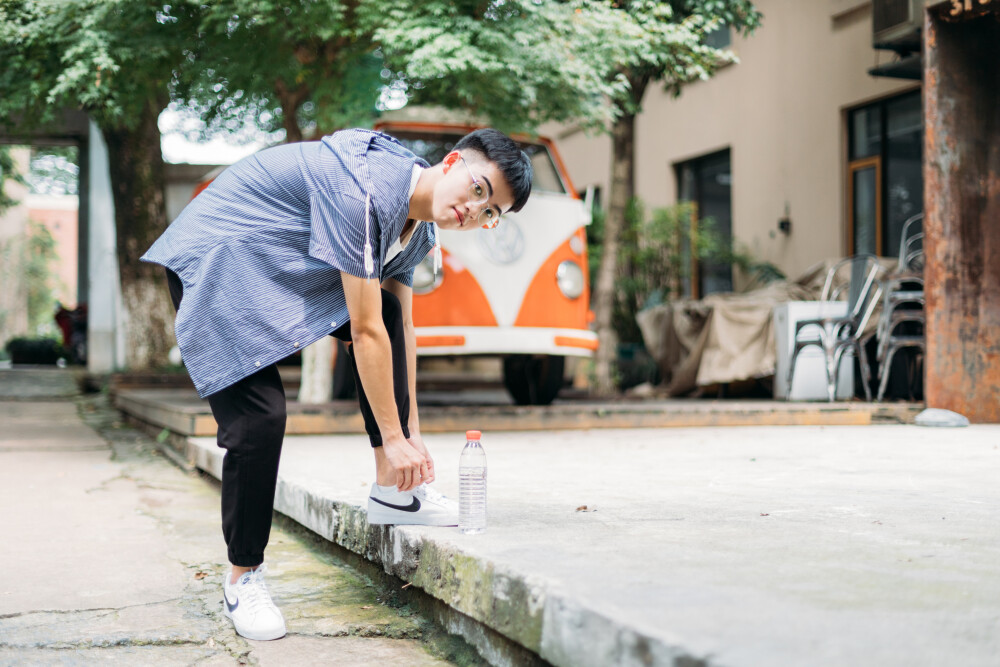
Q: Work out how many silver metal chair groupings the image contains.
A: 2